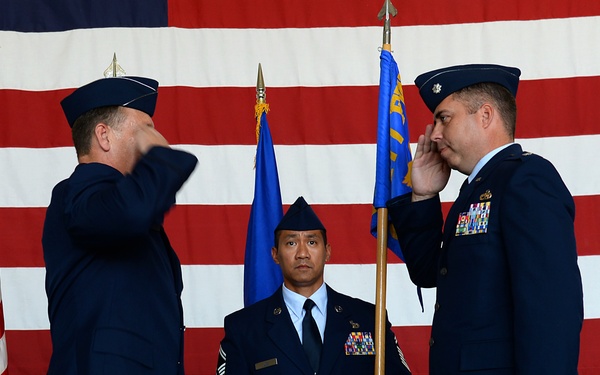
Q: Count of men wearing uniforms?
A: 3